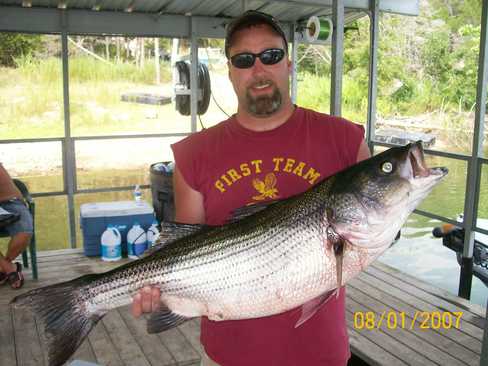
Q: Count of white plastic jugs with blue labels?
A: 3